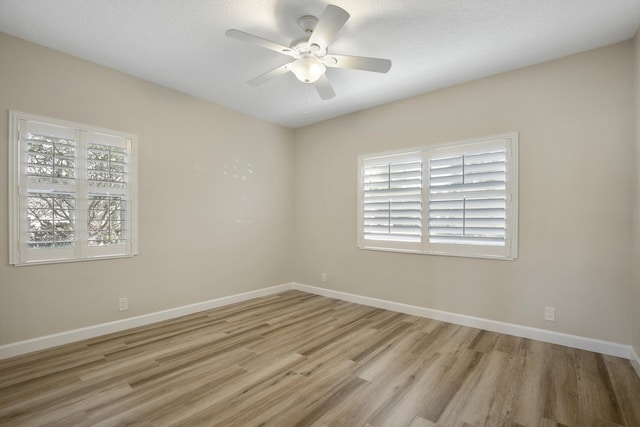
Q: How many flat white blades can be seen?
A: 5